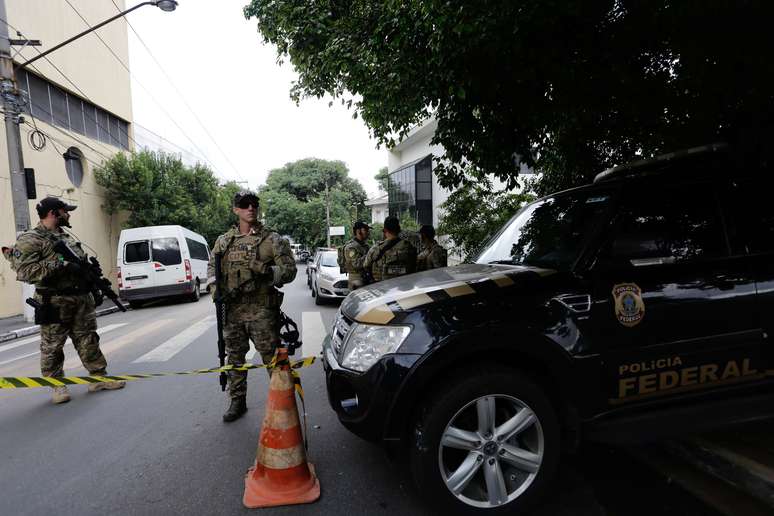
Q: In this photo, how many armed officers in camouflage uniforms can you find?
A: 5